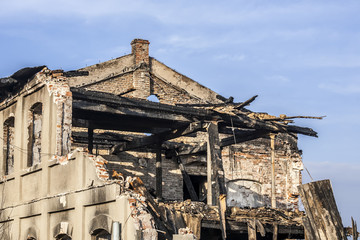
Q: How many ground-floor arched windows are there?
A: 3